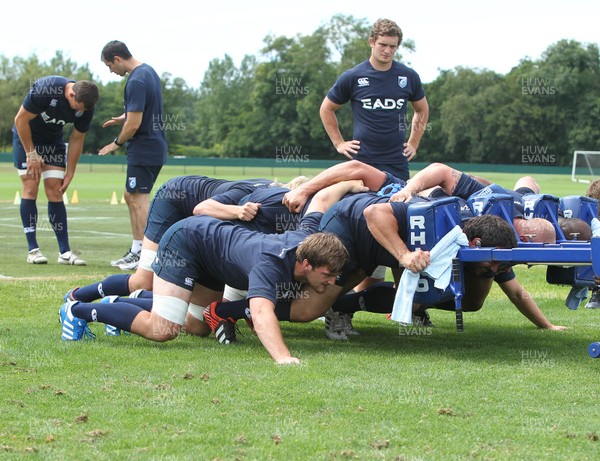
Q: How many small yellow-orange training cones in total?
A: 5